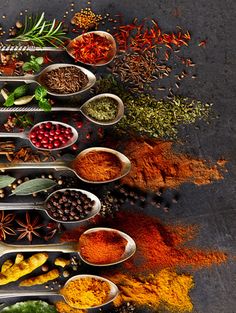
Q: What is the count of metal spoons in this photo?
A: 8